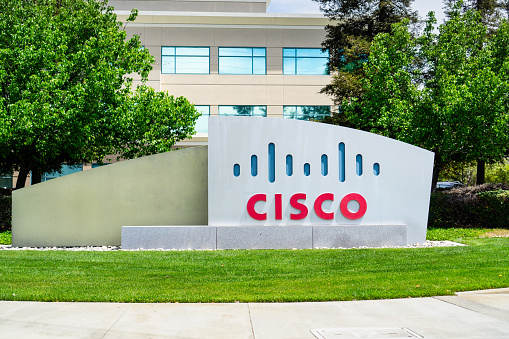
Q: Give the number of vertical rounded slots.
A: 9